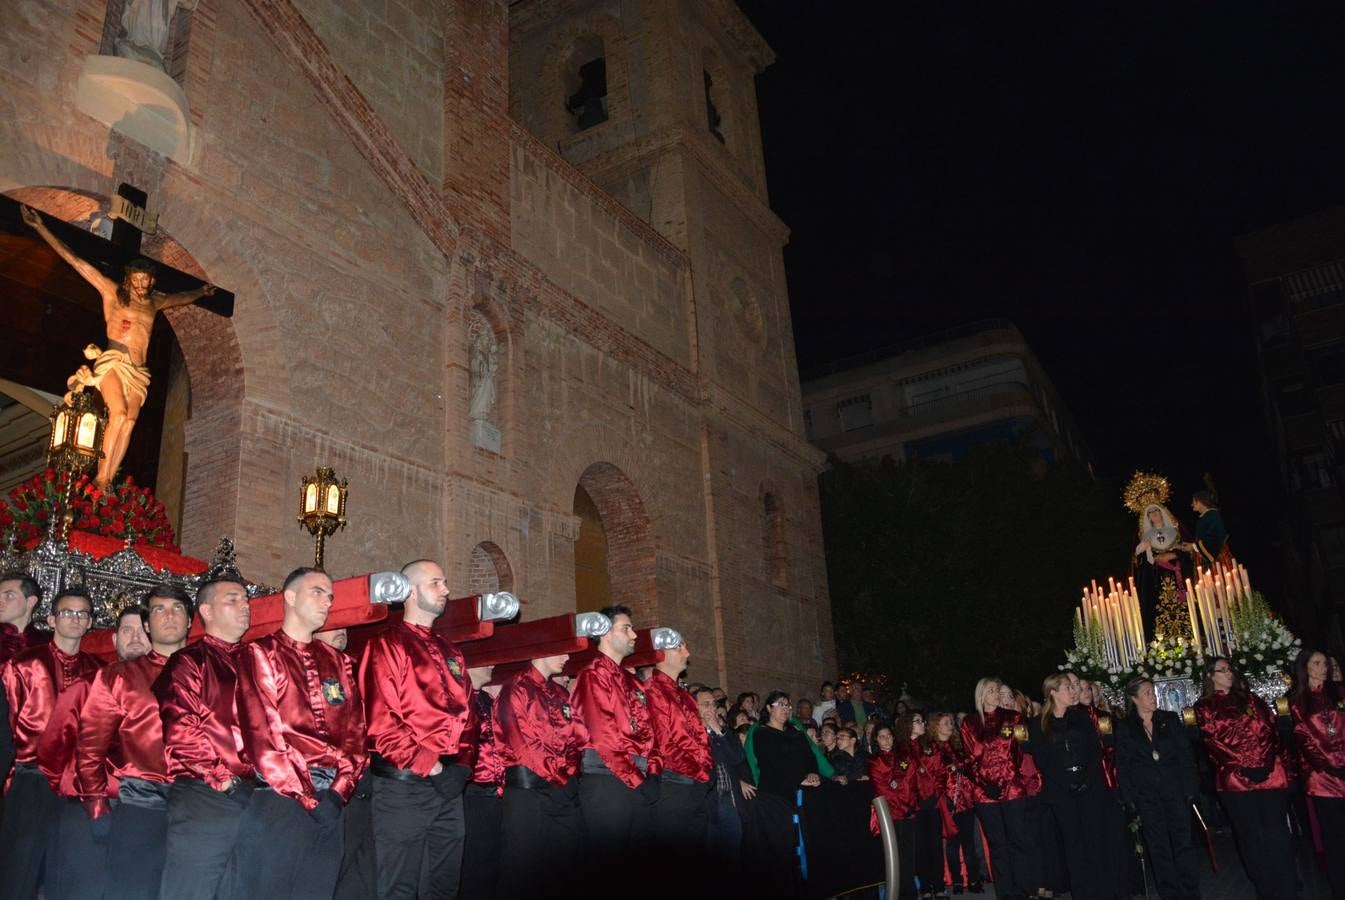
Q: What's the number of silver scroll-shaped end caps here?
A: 4